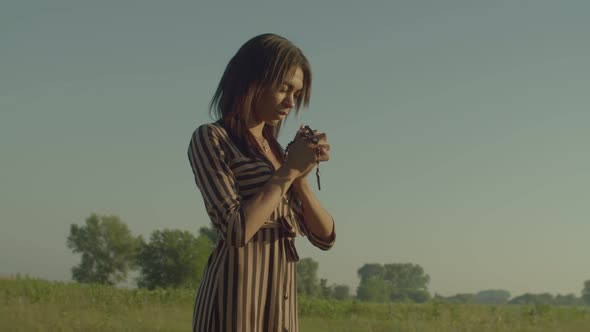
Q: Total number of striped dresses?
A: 1